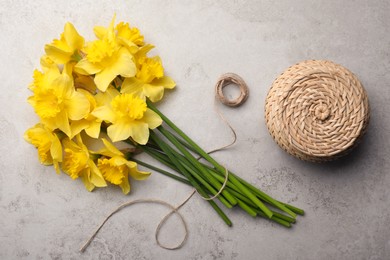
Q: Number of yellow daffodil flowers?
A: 11